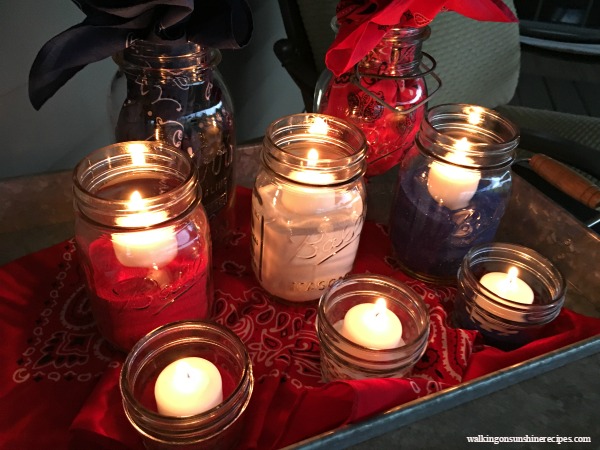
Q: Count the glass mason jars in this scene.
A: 8